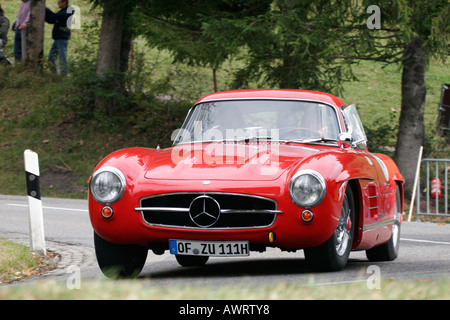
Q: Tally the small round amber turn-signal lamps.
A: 2